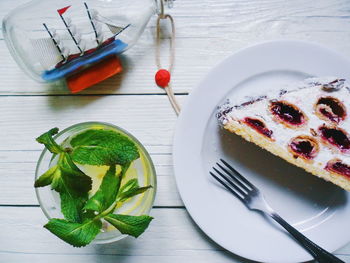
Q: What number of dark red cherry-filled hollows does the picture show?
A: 6